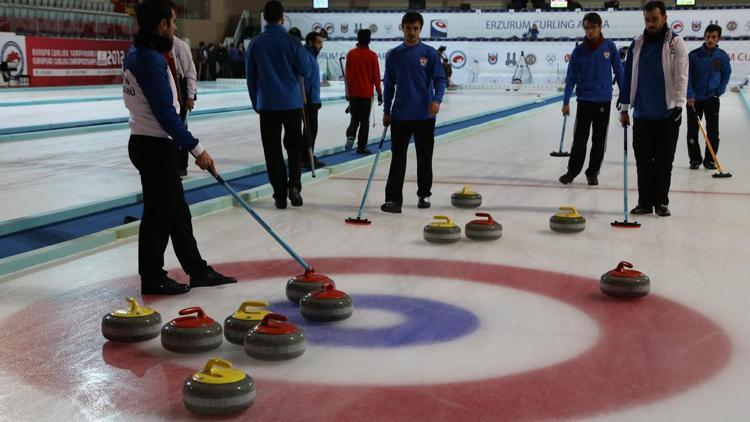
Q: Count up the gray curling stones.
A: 12